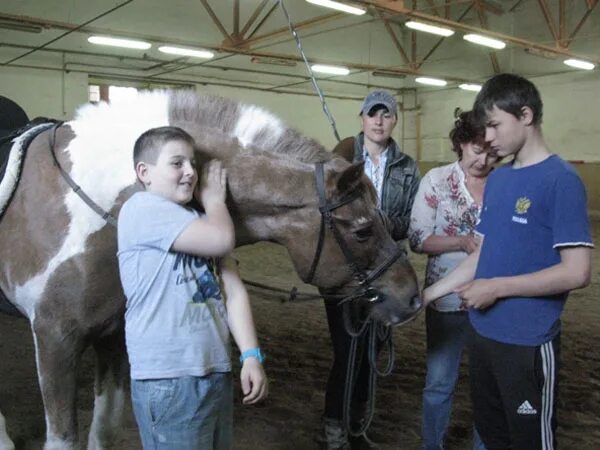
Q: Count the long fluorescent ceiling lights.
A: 9